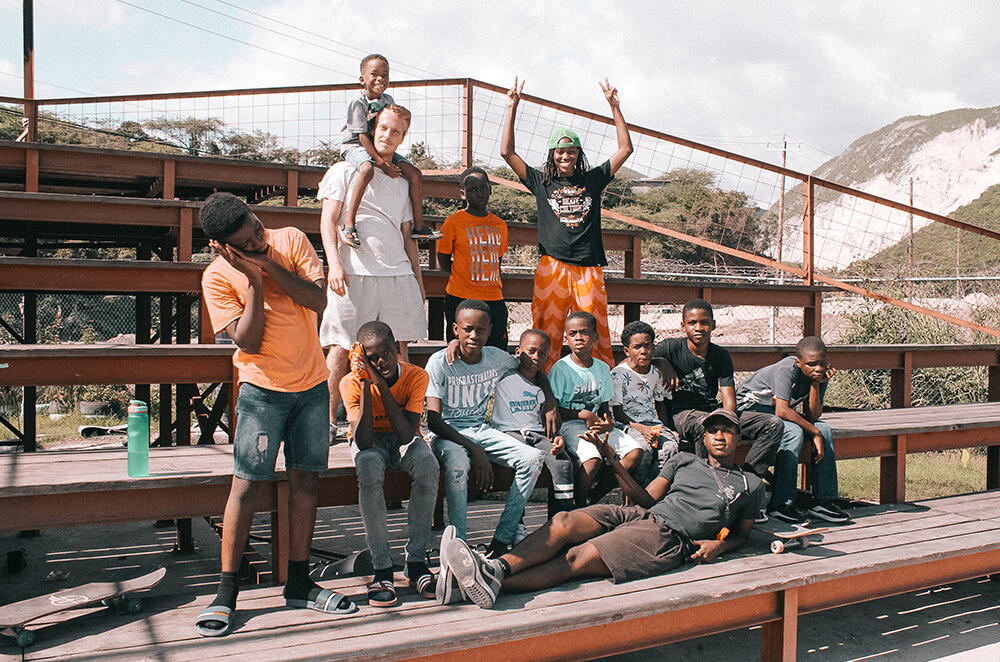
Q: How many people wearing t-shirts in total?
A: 13